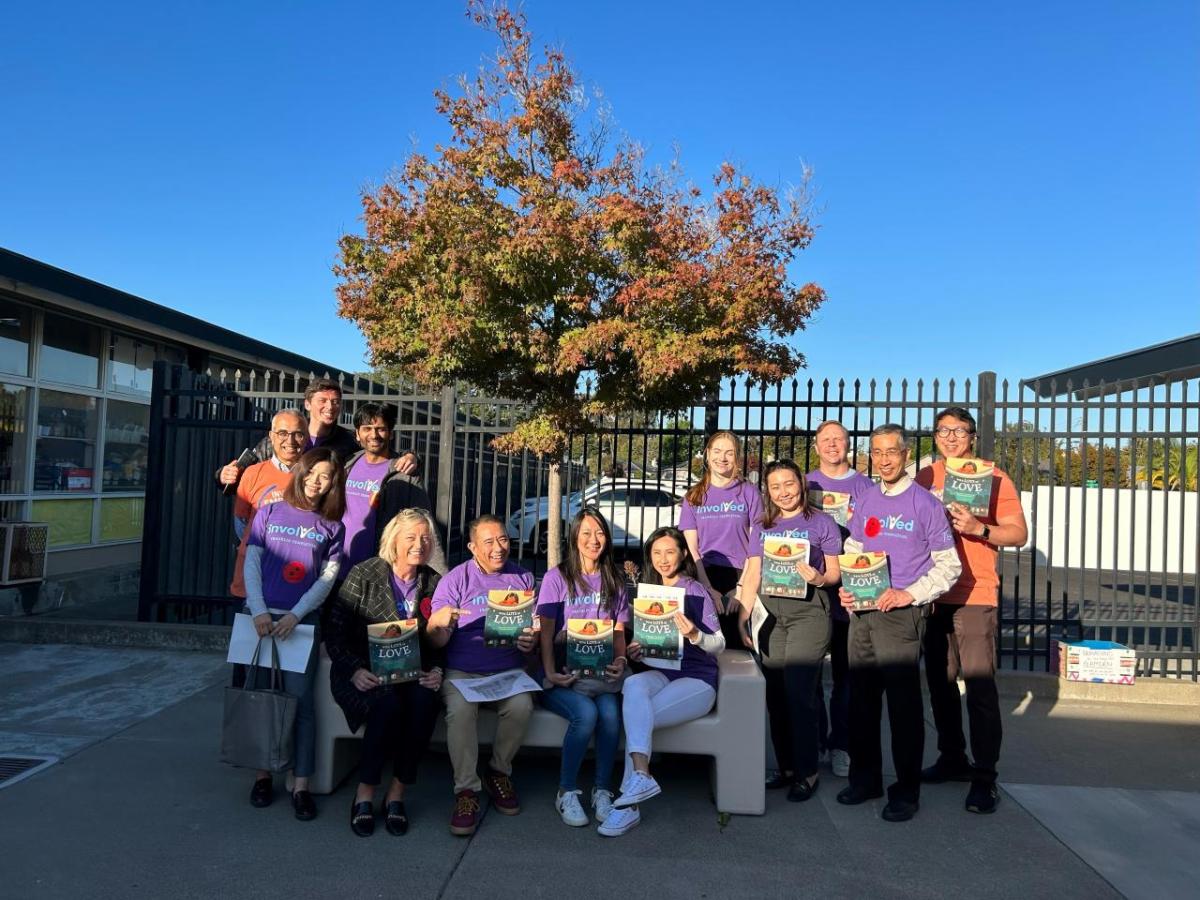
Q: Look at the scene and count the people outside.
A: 13